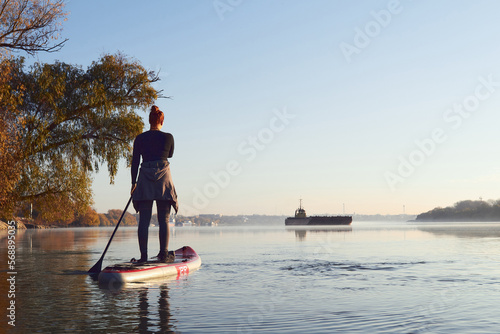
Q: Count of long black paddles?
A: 1